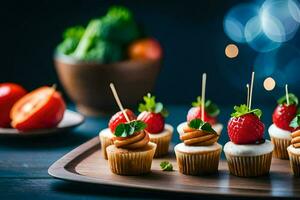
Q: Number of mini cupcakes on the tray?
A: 8